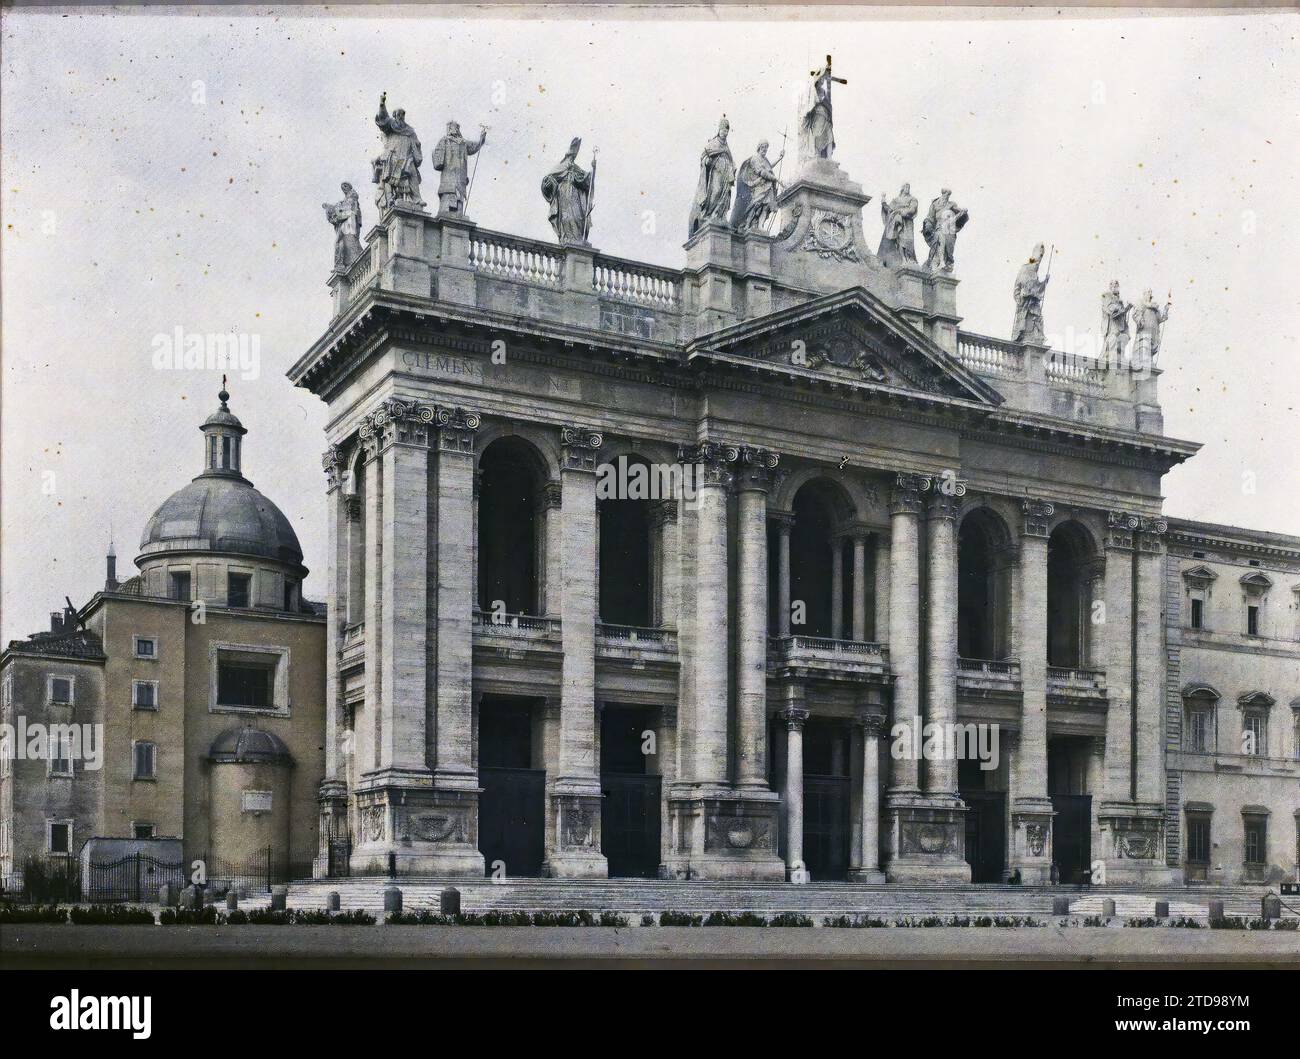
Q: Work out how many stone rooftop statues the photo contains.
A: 12